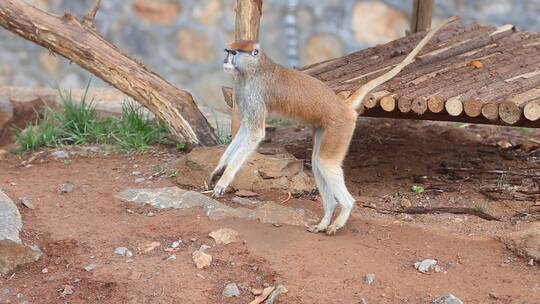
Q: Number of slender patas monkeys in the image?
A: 1